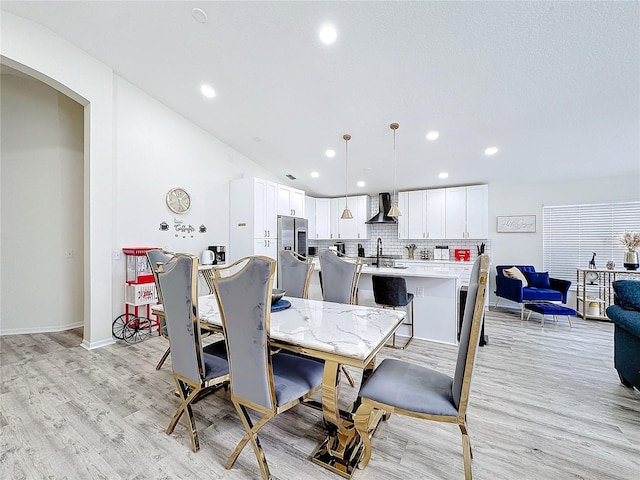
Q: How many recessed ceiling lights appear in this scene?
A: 8